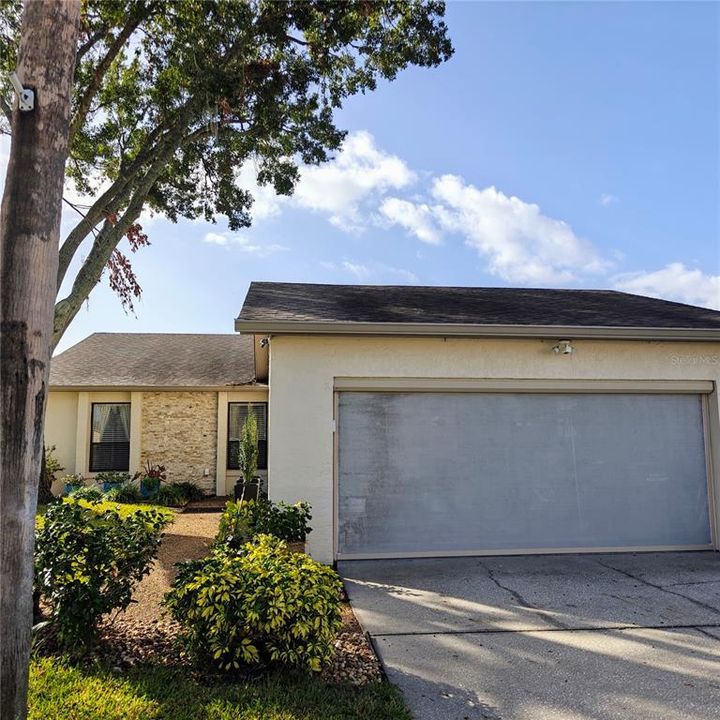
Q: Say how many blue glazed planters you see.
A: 3